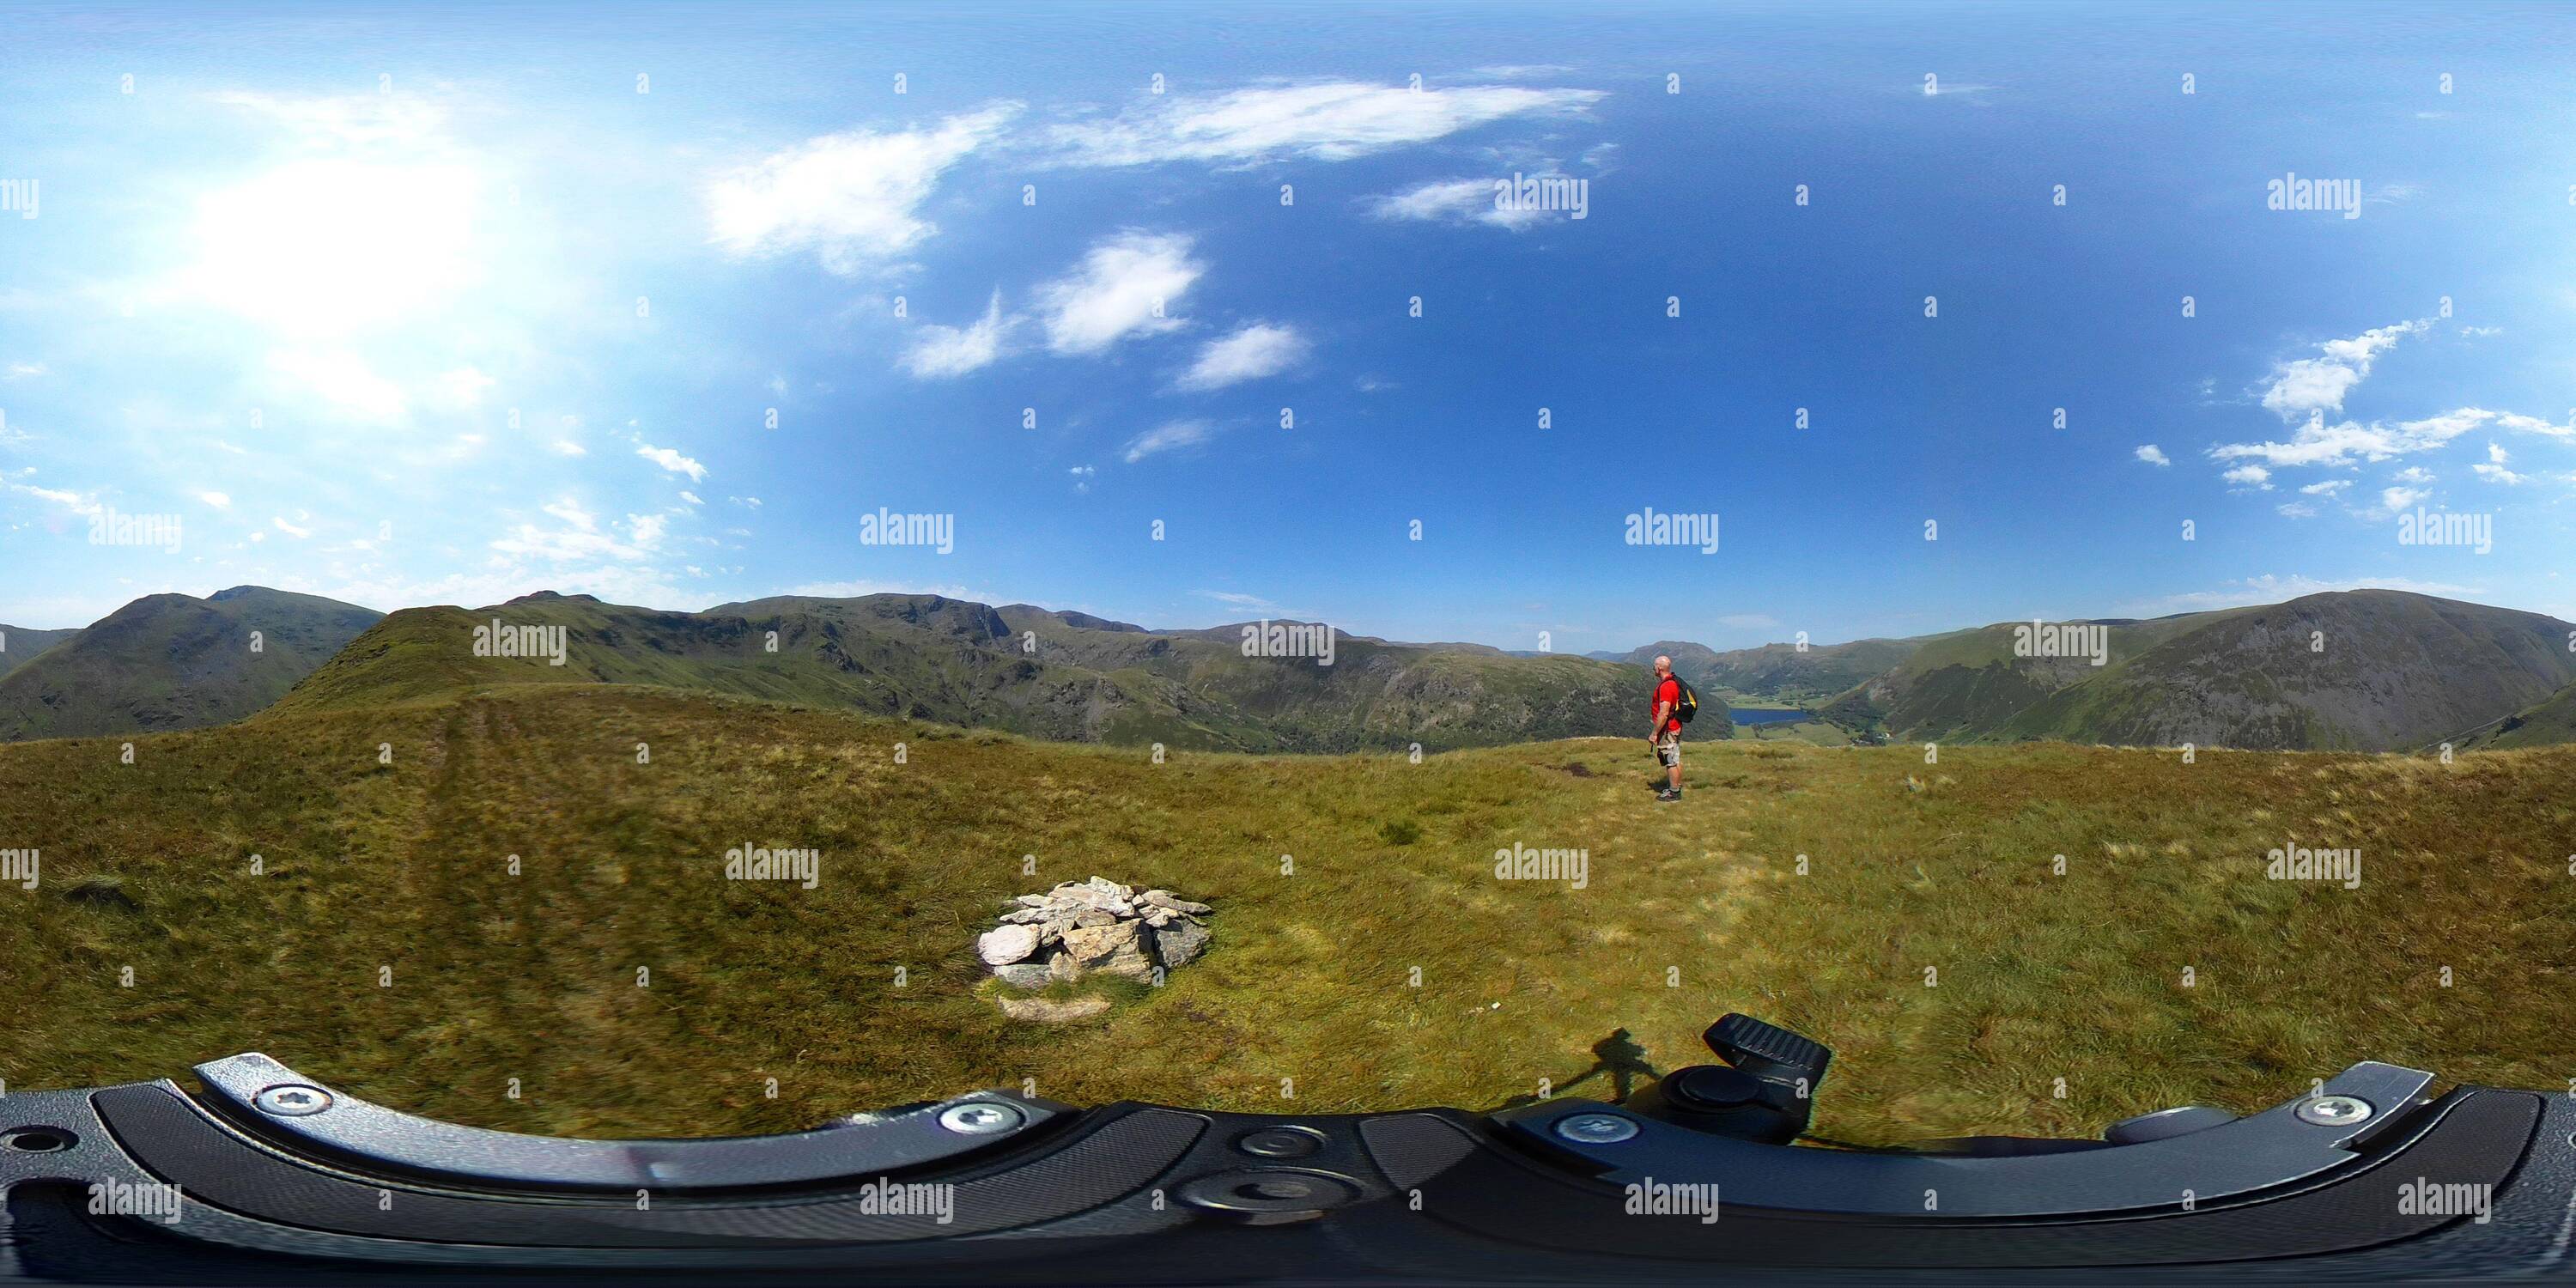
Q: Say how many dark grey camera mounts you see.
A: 1